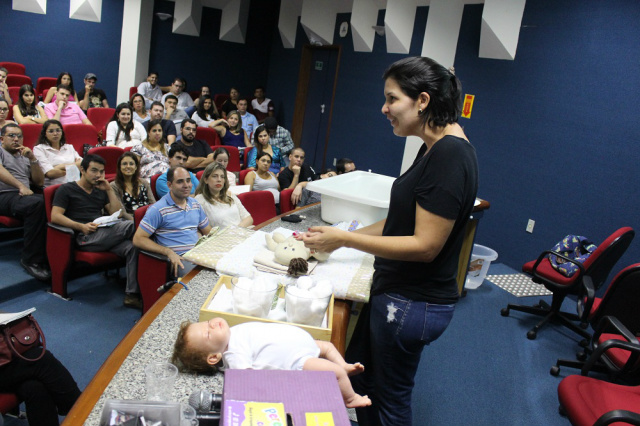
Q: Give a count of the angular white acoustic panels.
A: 9